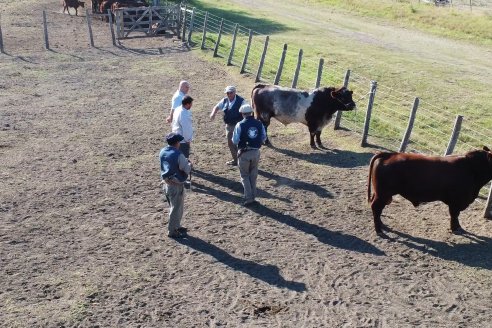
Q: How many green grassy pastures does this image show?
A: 1